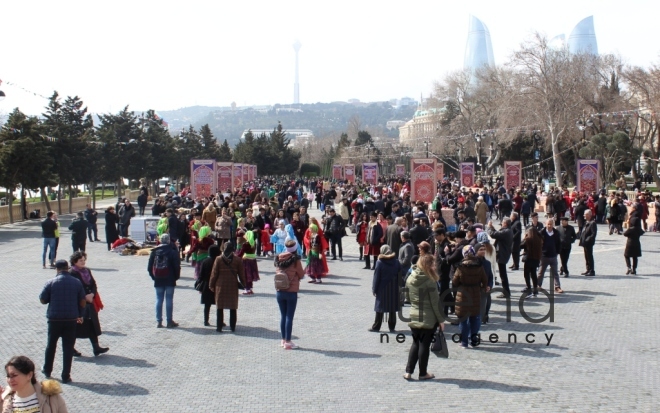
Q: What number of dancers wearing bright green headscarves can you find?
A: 7